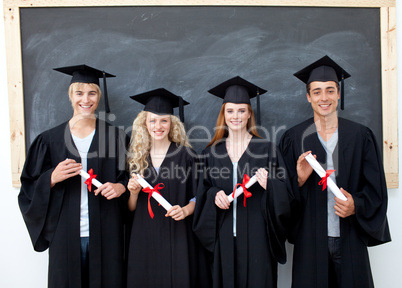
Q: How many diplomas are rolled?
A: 4